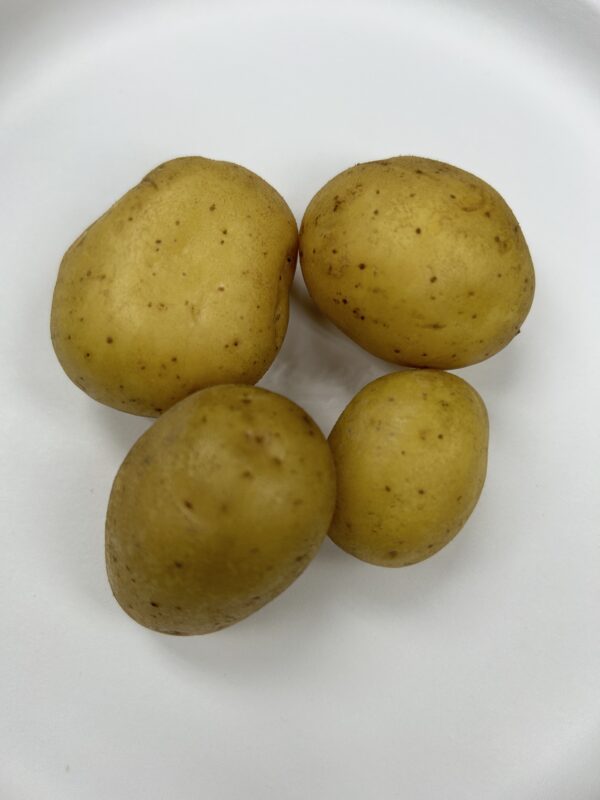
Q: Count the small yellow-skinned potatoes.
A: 4